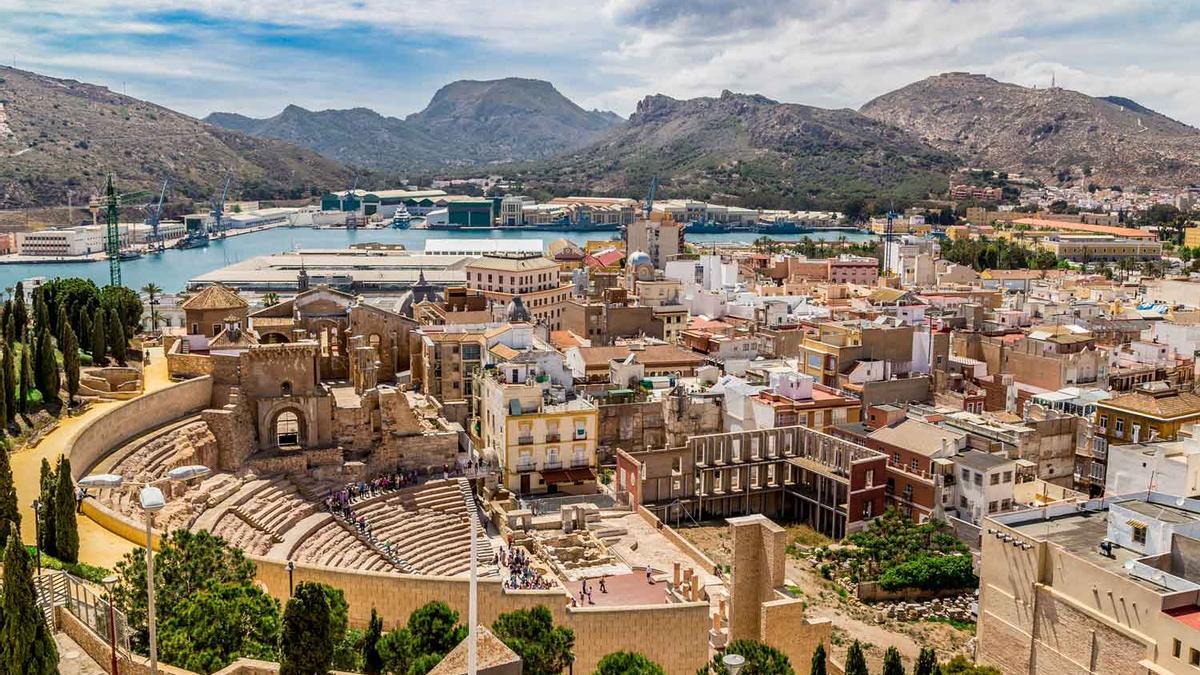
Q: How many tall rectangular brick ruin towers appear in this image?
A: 1